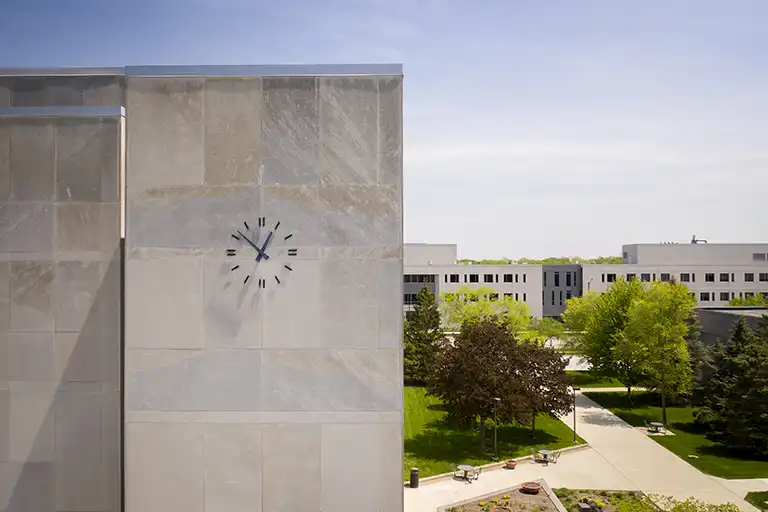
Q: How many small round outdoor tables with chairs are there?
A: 3